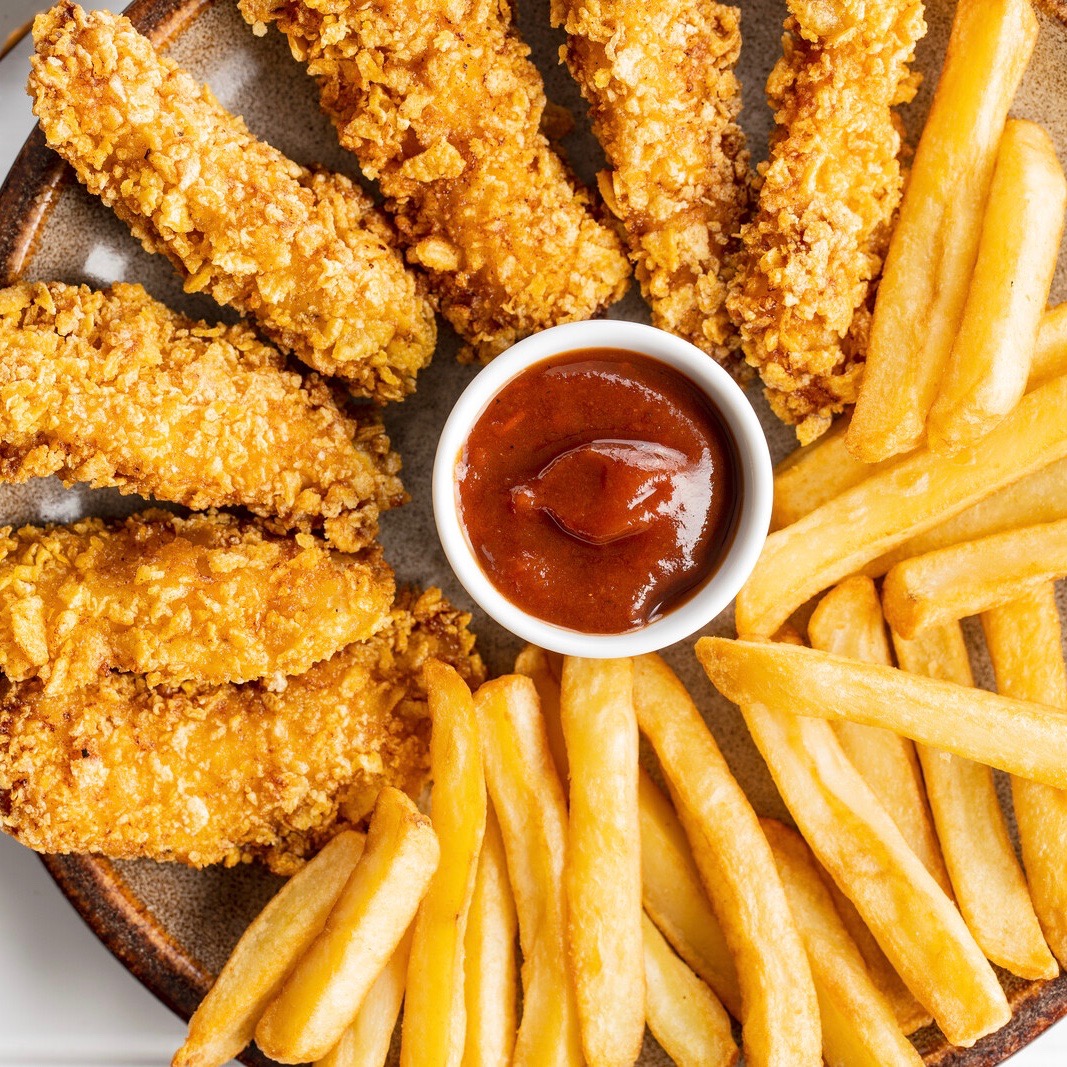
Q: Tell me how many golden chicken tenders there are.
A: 7